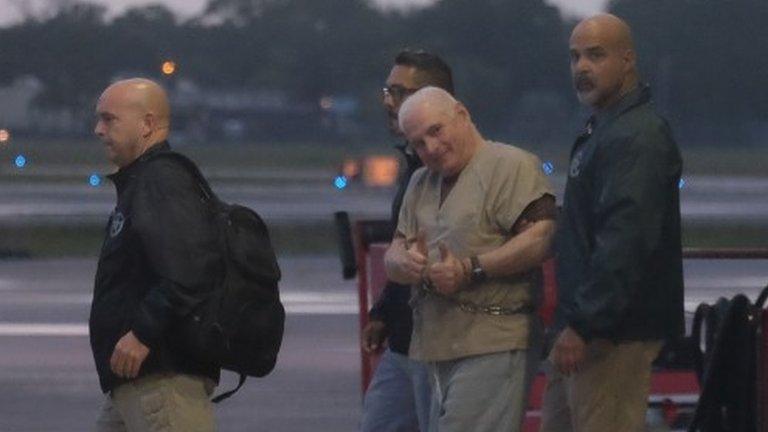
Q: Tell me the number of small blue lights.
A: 5